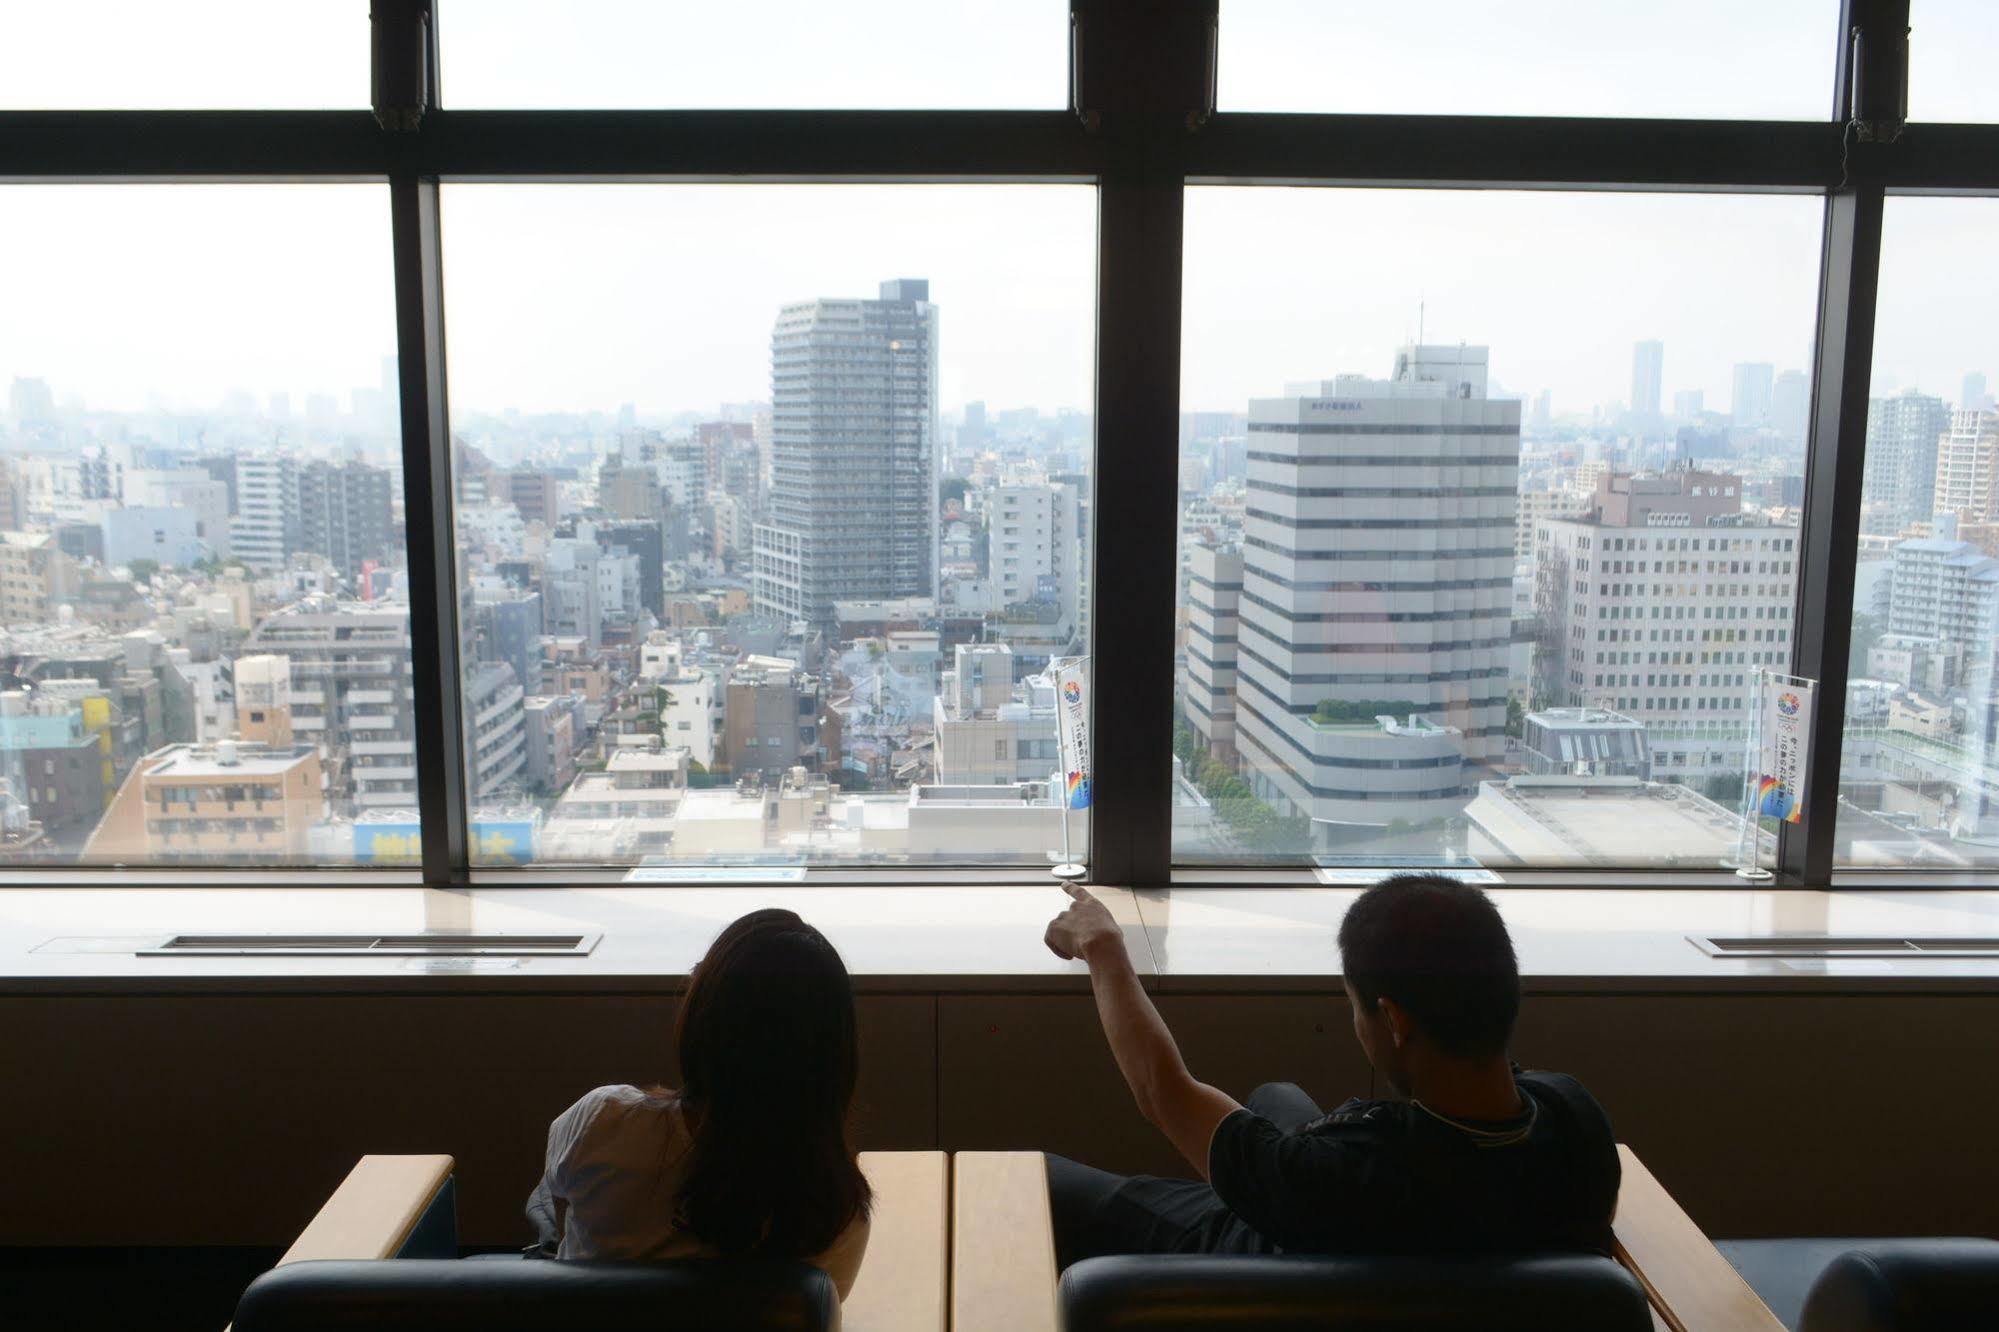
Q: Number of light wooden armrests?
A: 4